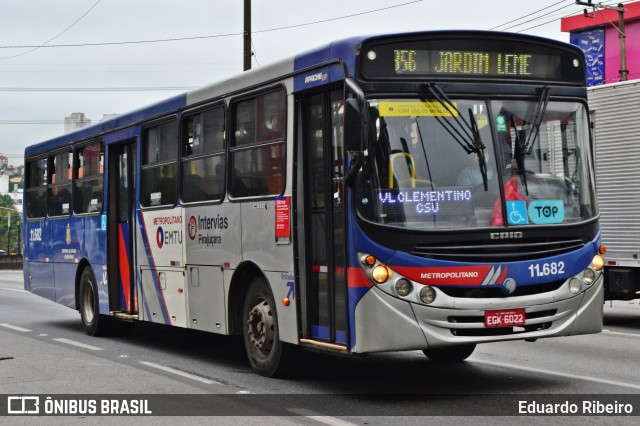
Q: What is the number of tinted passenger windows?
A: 6